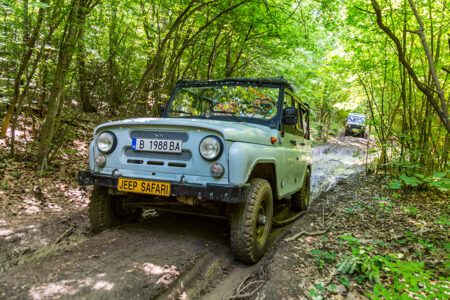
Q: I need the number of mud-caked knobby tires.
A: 3